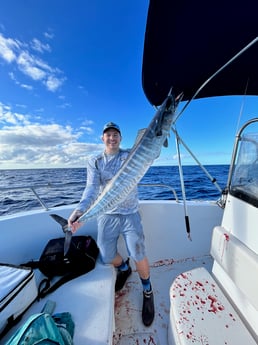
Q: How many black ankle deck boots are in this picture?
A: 2